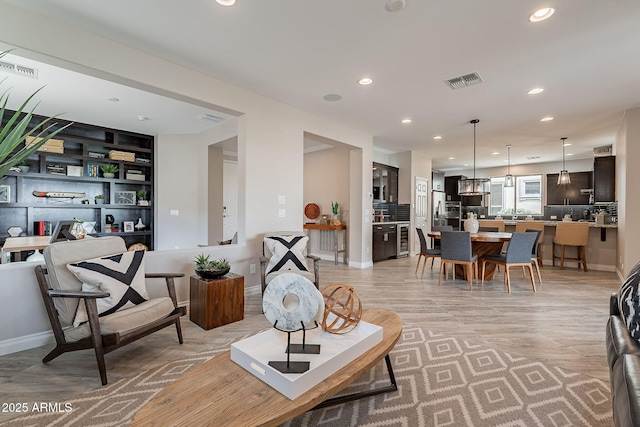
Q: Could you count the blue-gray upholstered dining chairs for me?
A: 6